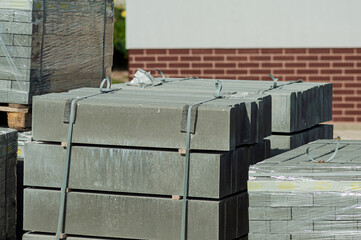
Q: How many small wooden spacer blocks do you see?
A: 5